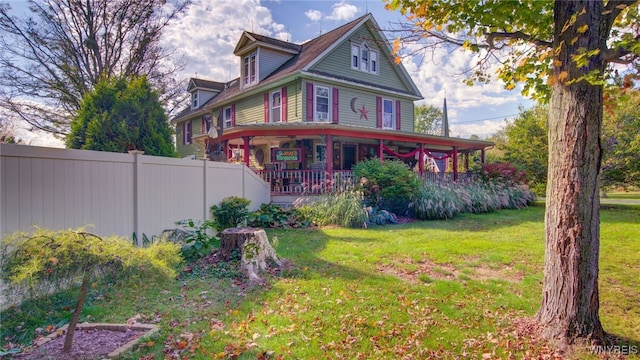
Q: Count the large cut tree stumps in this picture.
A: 1